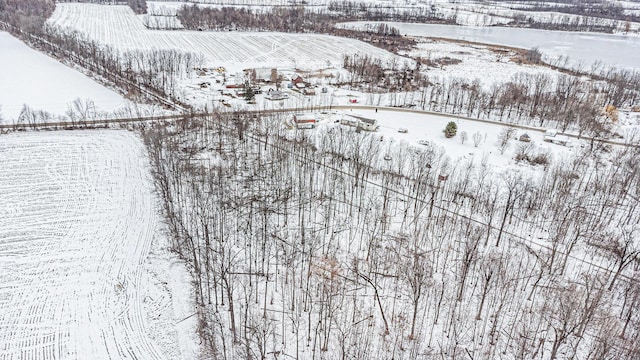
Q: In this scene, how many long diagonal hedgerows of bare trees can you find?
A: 1